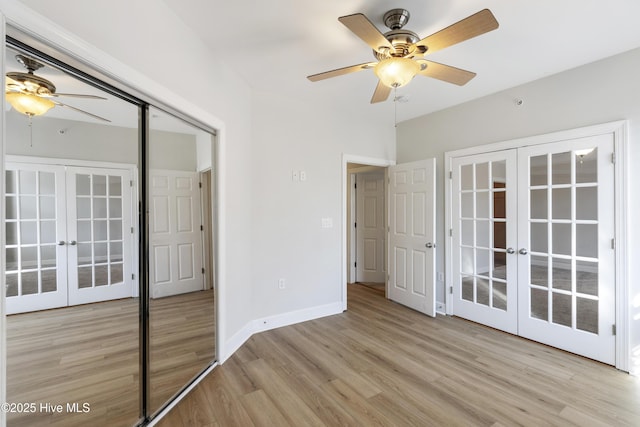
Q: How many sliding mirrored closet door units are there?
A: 2